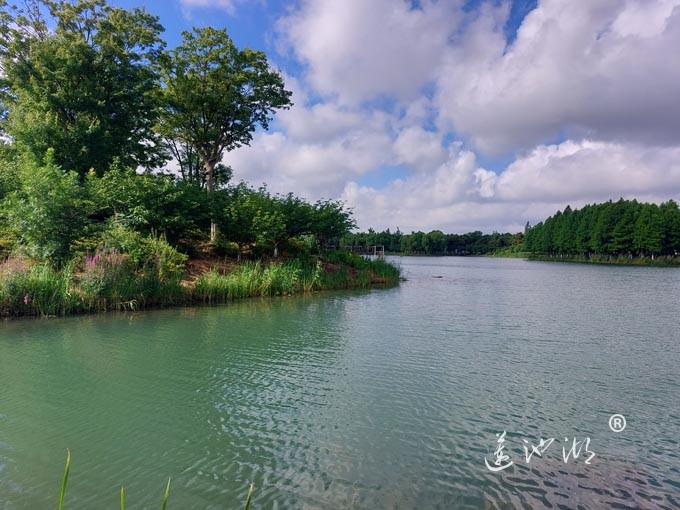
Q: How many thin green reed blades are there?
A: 4